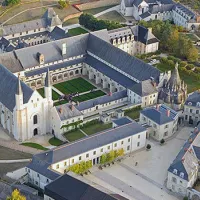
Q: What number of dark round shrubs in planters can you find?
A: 2